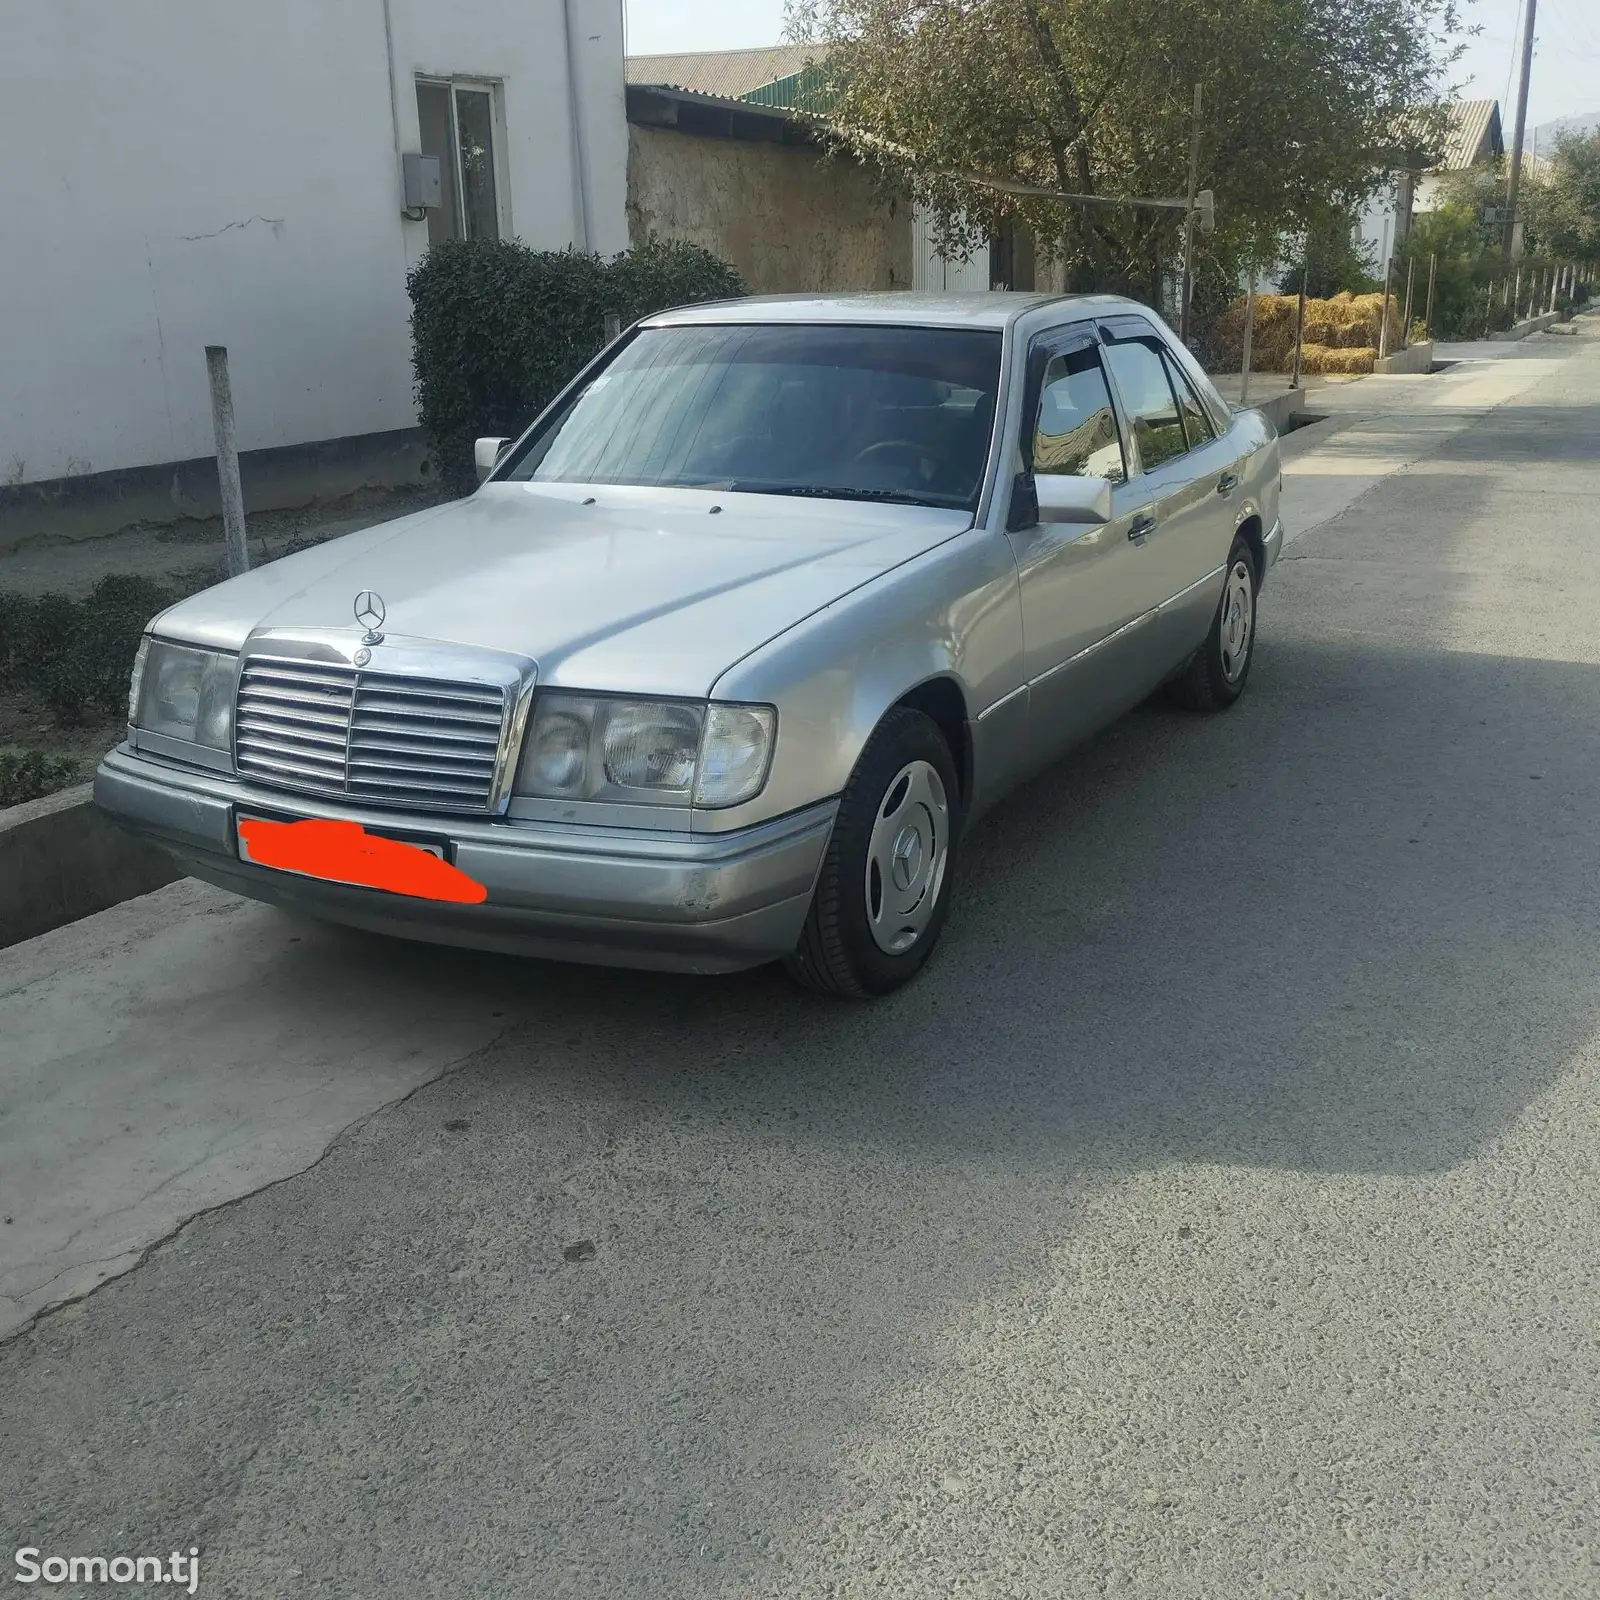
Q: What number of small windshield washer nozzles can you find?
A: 2